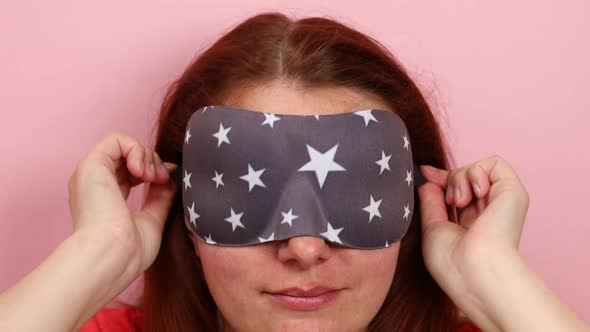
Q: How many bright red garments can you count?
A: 1